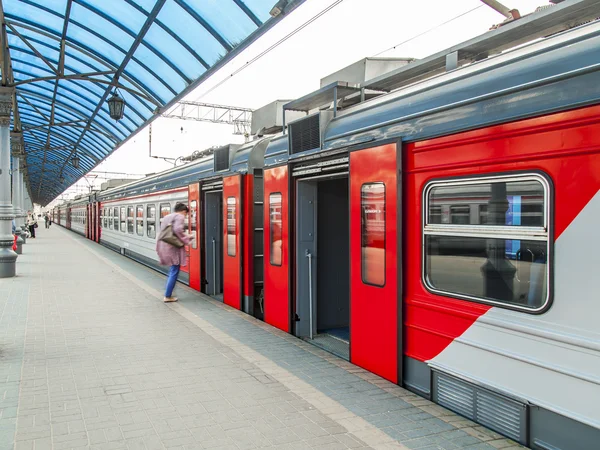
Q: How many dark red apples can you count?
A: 0